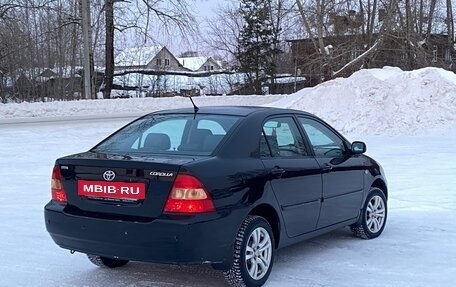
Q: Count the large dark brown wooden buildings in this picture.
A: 1